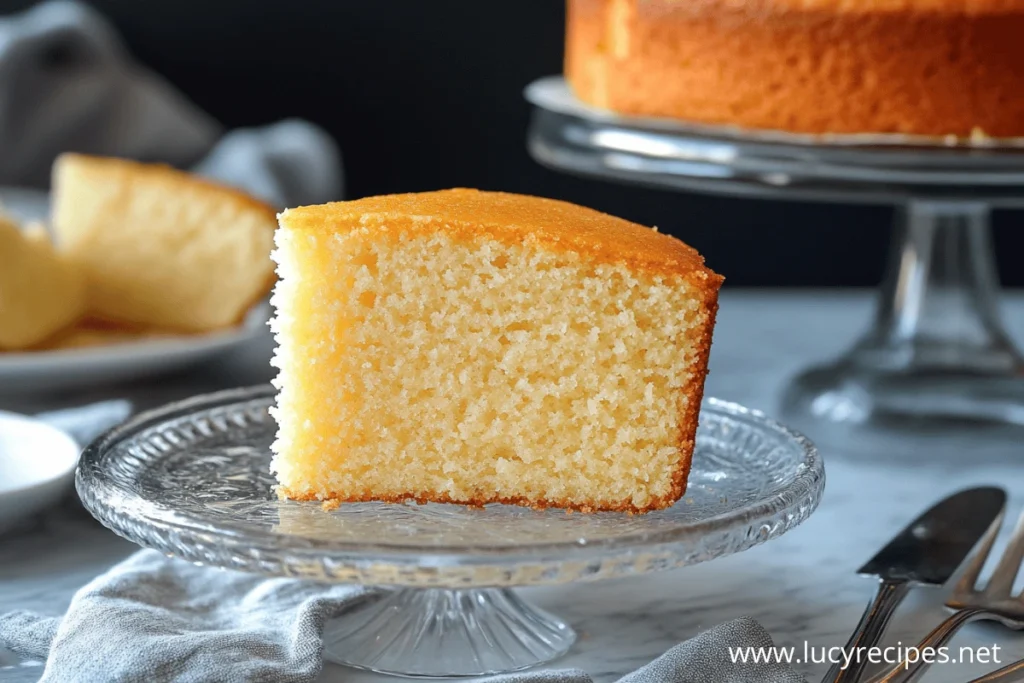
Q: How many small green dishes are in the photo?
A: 0